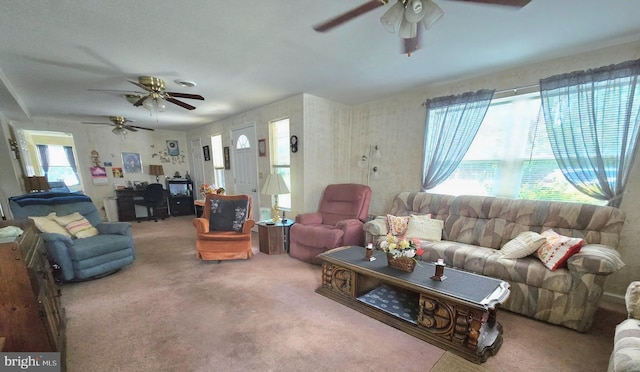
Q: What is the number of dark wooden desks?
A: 1